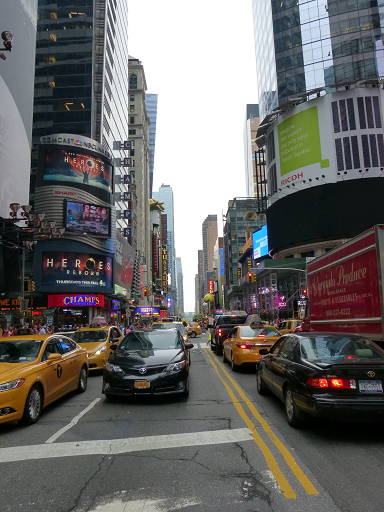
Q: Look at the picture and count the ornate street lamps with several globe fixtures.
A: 1